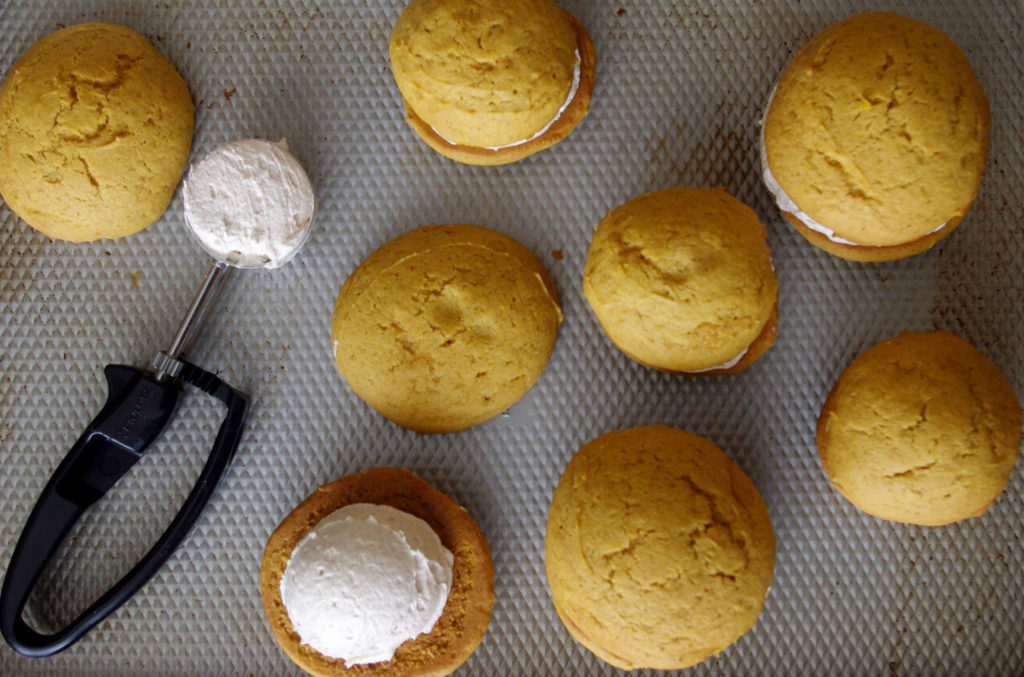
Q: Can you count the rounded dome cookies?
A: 7